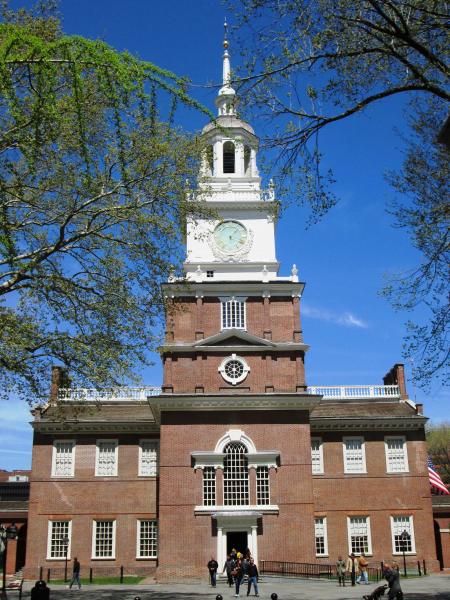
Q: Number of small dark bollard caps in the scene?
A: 3